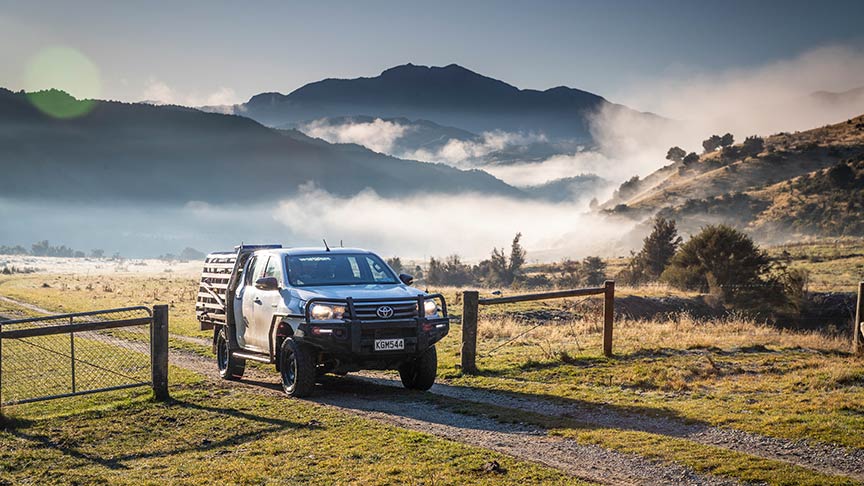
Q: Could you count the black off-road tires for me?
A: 3